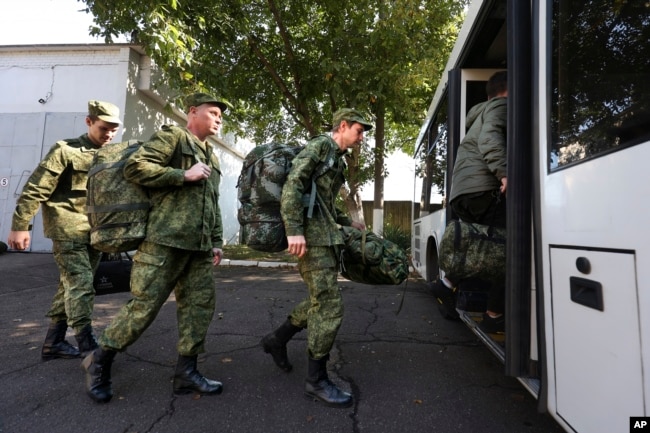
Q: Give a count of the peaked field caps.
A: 3